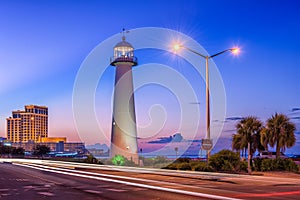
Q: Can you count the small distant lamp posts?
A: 2